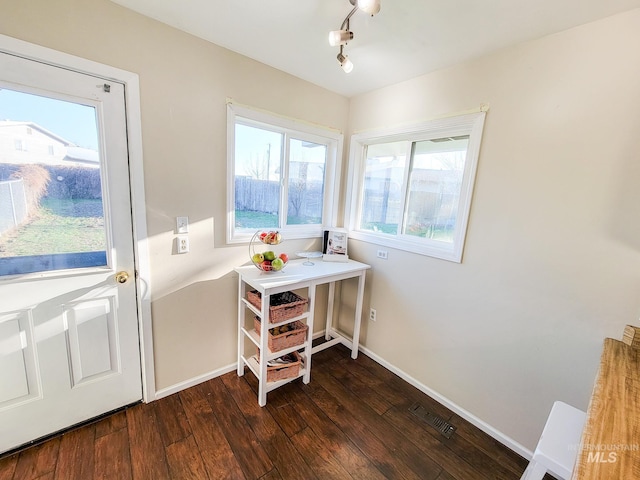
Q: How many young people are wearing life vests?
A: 0